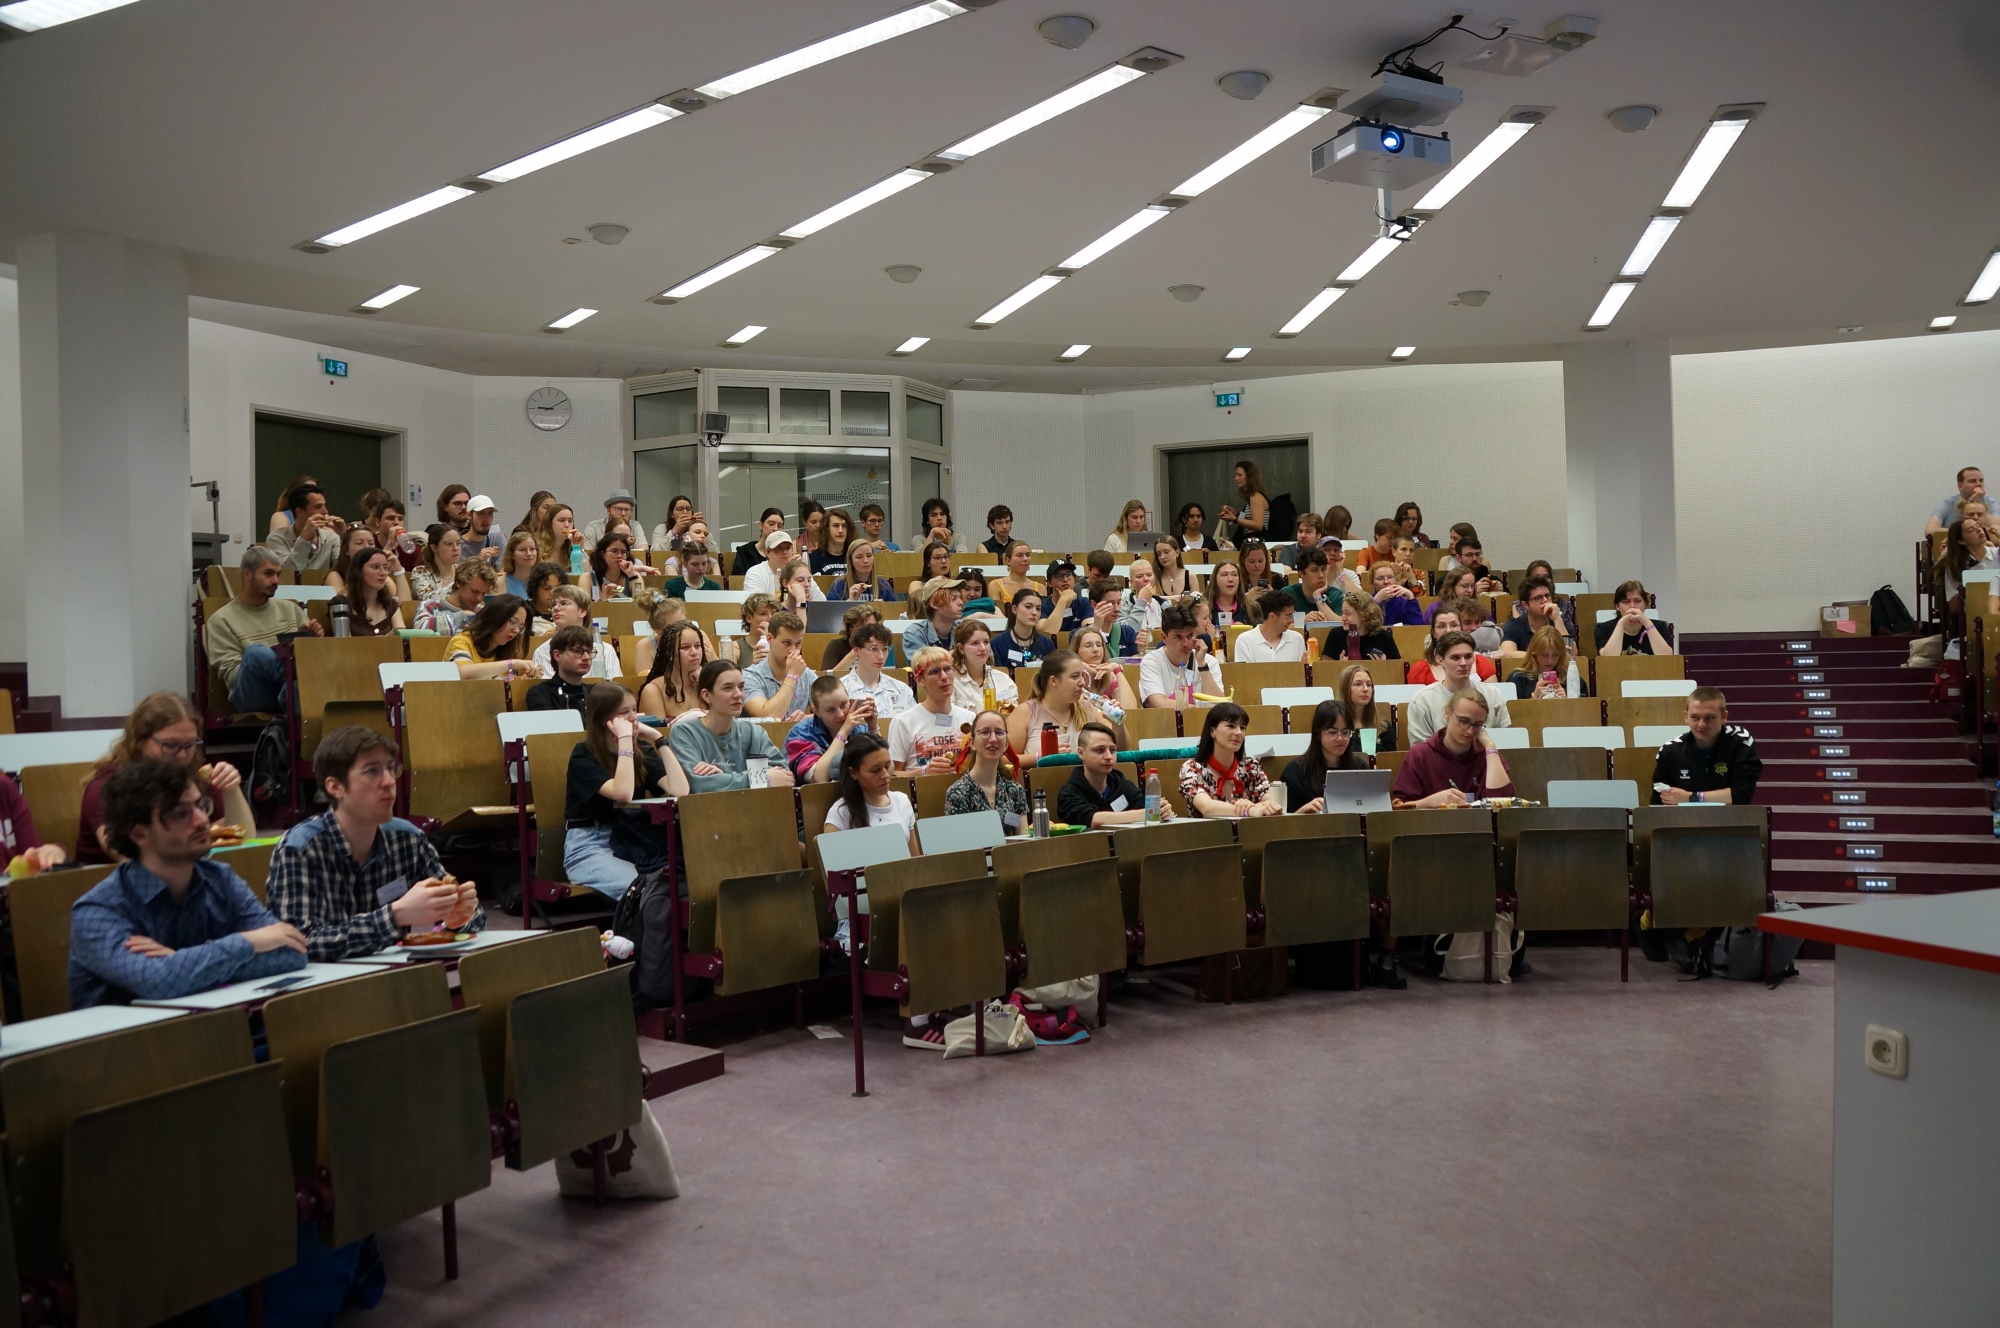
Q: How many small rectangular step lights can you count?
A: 12